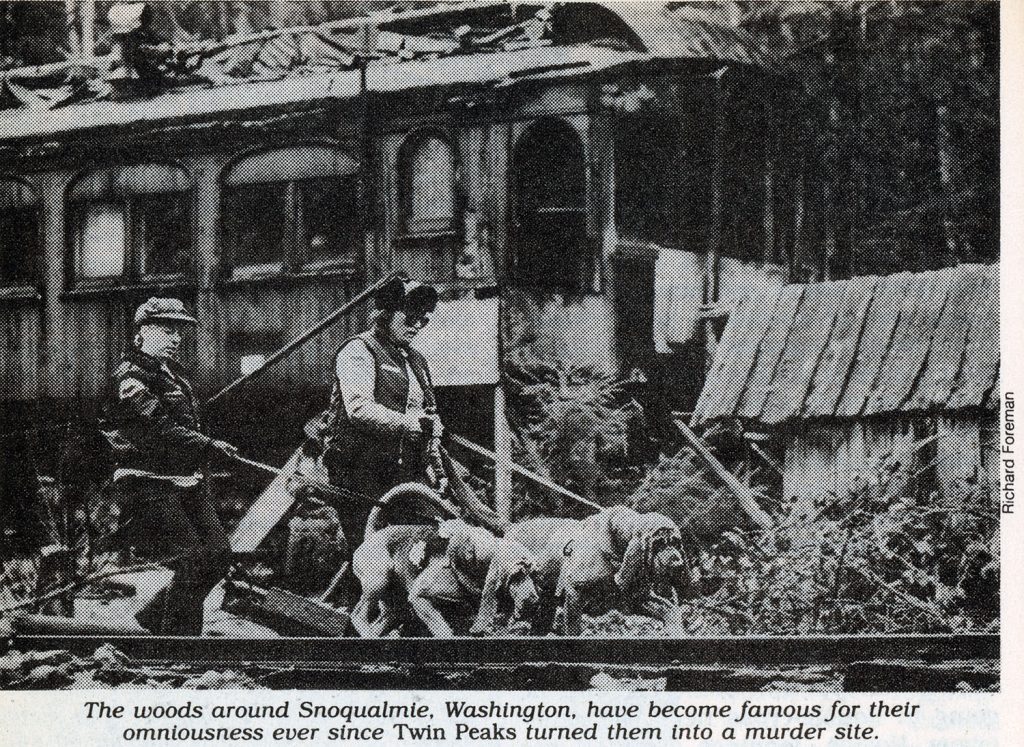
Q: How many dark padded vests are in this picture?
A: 1